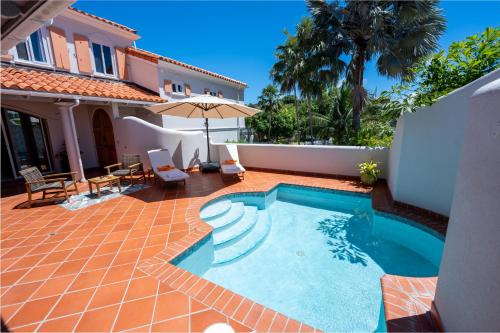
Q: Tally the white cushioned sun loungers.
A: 2